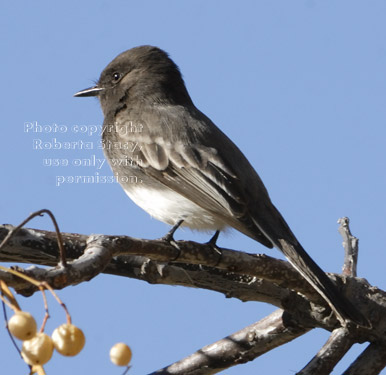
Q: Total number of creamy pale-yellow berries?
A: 4